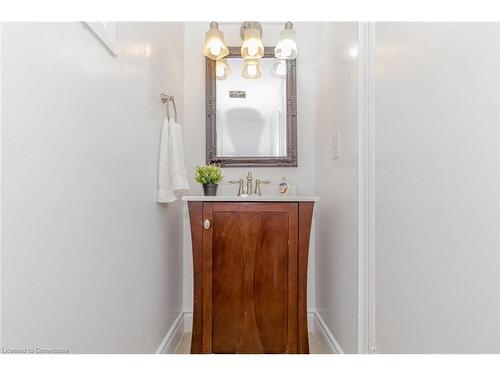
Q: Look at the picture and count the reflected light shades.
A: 3